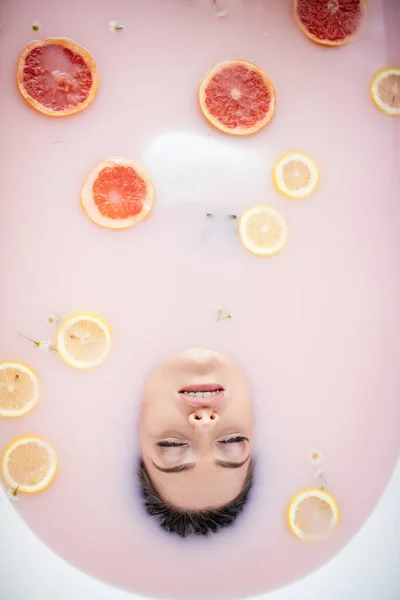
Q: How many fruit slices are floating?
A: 11